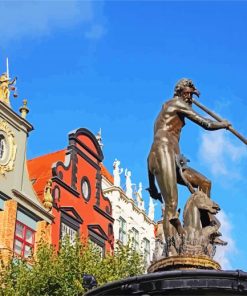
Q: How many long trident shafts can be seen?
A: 1